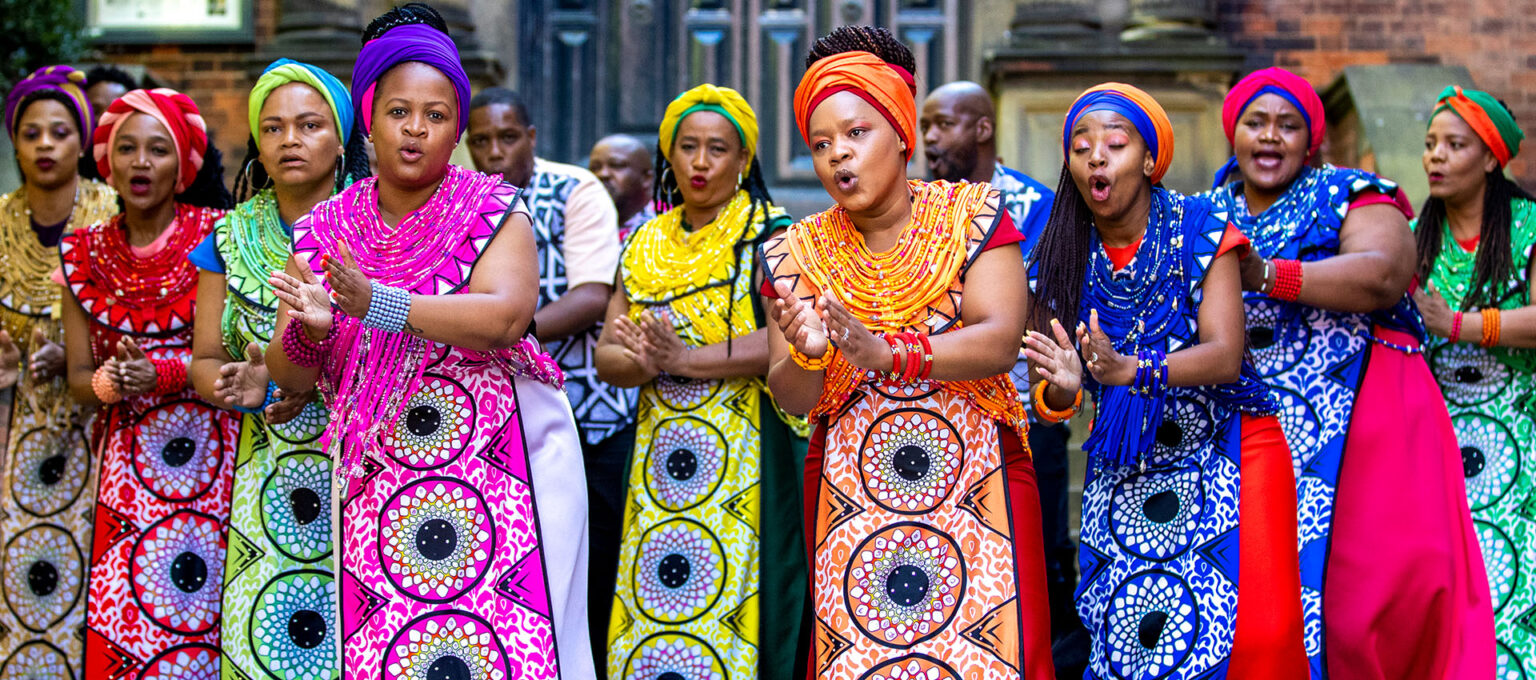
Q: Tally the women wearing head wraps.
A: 9